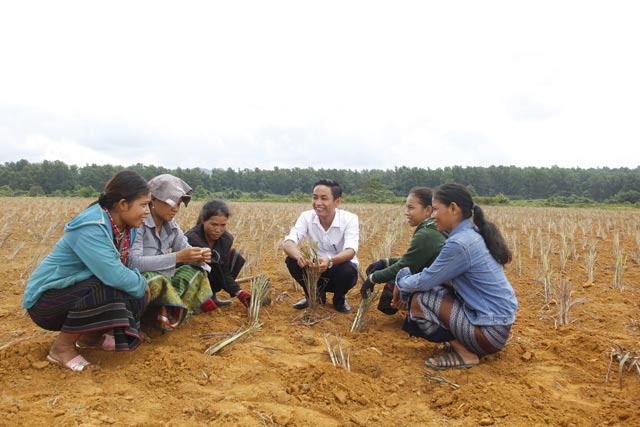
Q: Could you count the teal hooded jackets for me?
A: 1